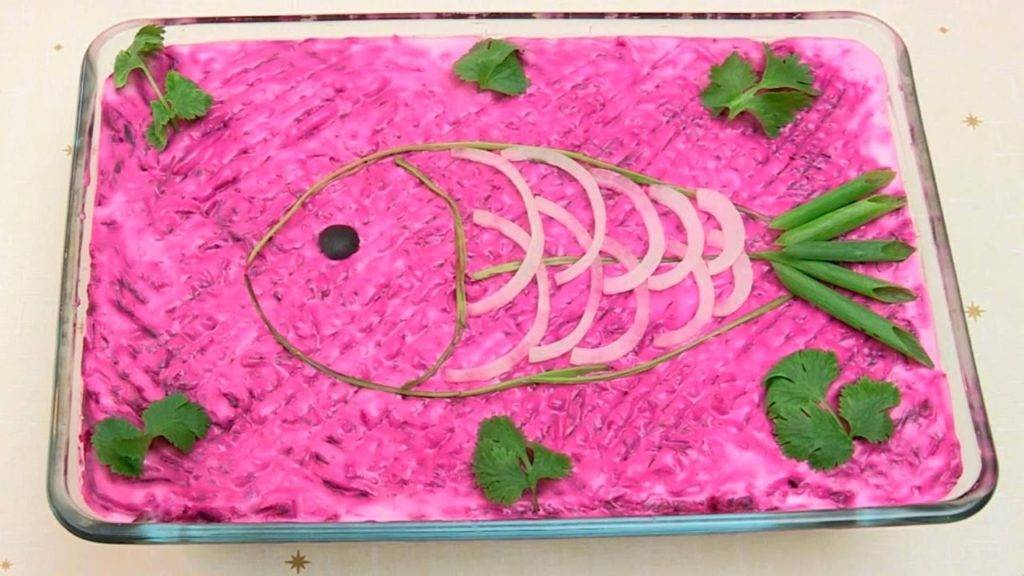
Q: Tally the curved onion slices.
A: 10